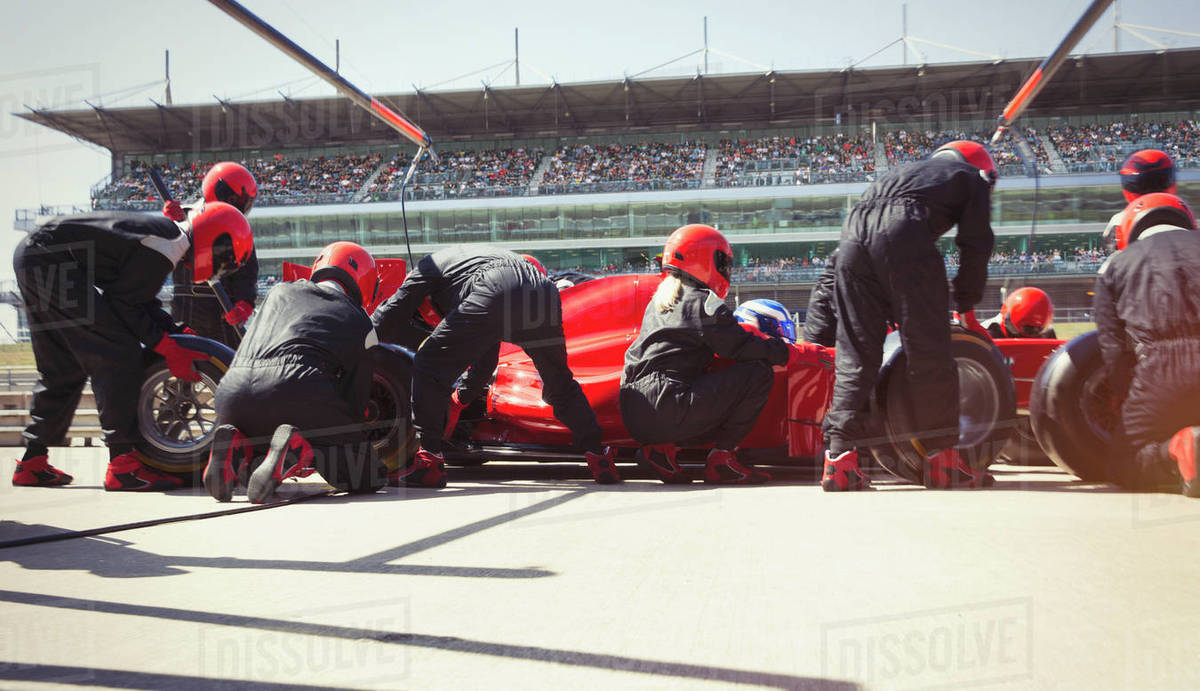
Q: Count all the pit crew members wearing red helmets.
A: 9